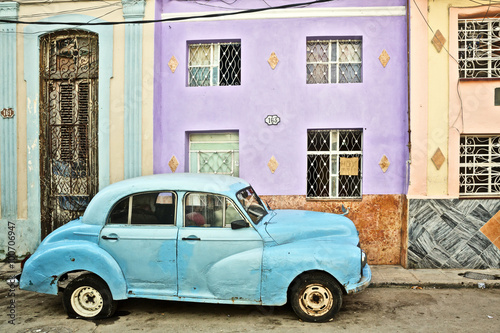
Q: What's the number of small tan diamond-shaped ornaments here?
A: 8